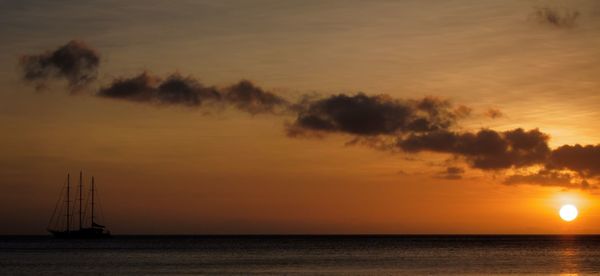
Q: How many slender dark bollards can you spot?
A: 0